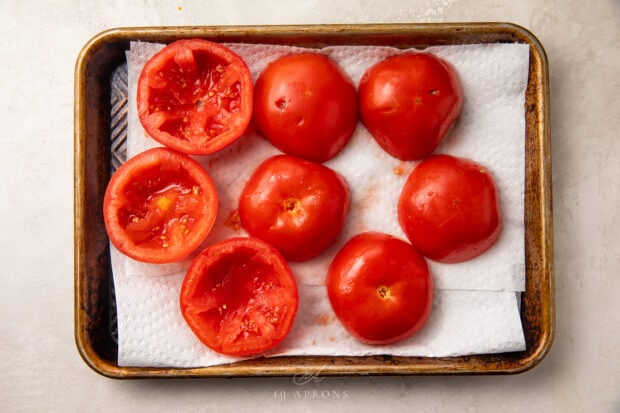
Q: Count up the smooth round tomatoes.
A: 5